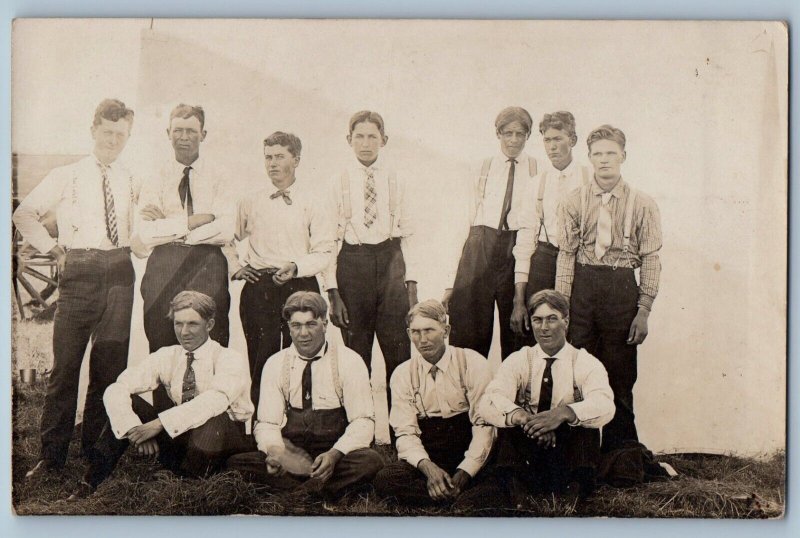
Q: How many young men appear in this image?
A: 11